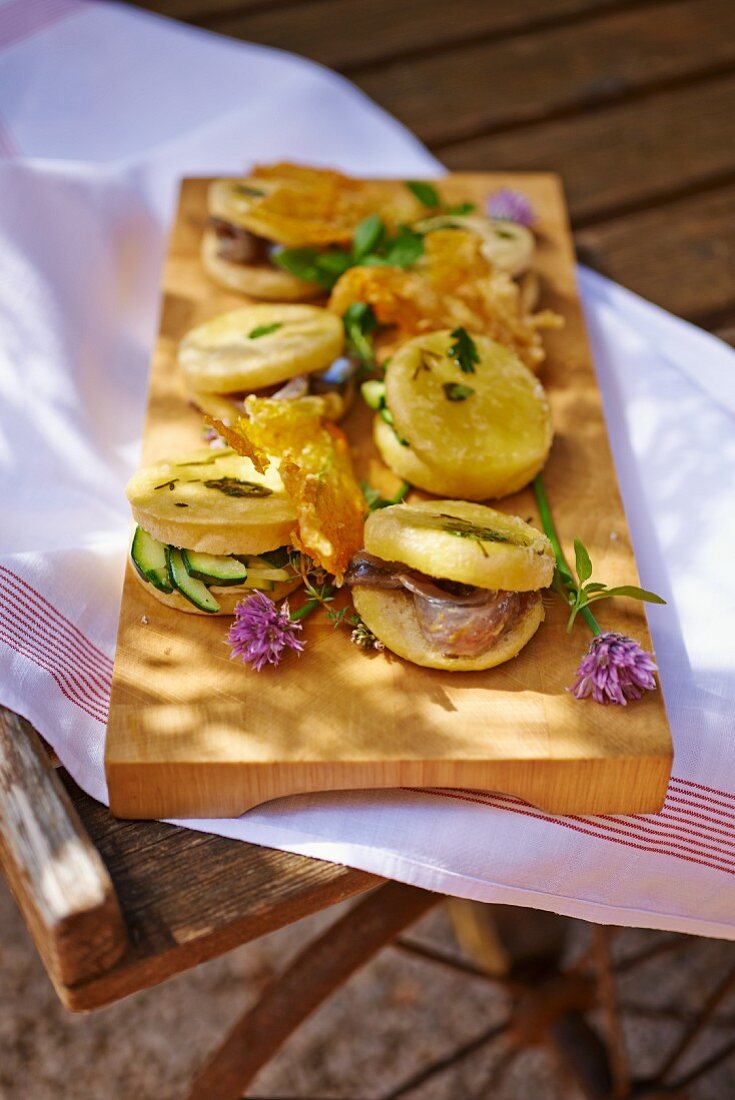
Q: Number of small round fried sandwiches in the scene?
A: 6